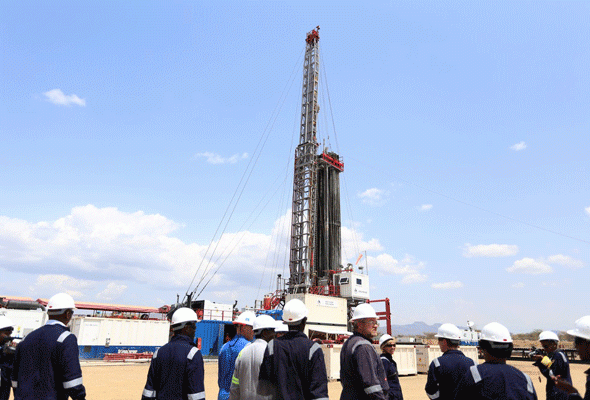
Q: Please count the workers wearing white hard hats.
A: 13